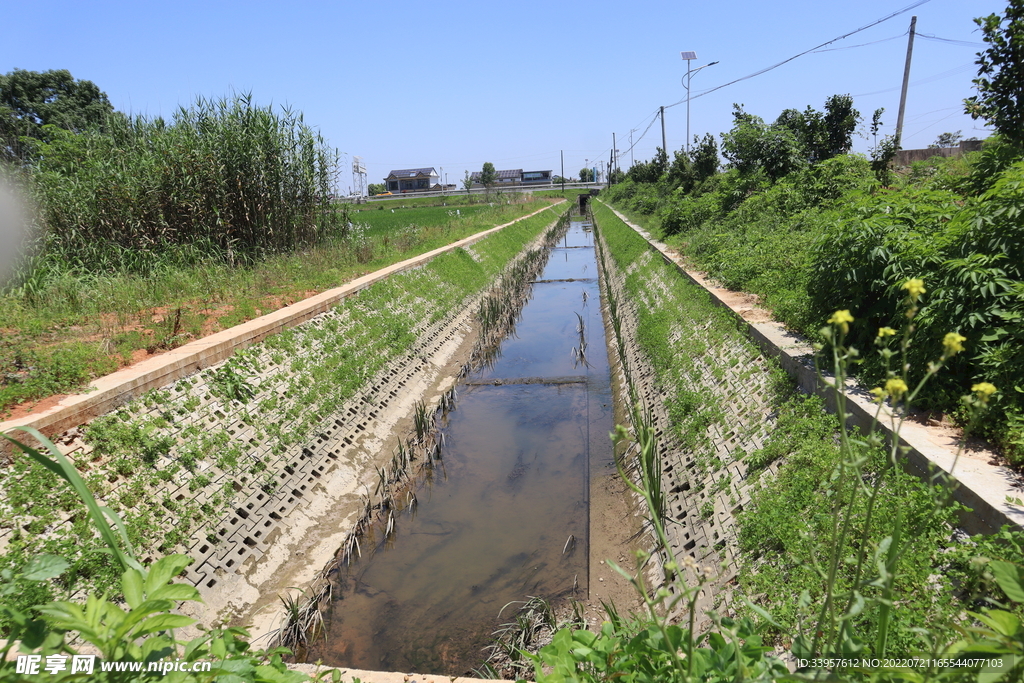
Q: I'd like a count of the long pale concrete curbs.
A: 2